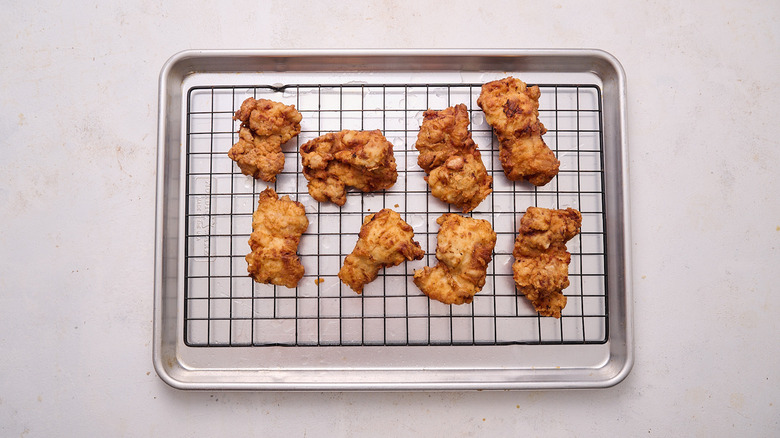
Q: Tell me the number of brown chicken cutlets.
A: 8